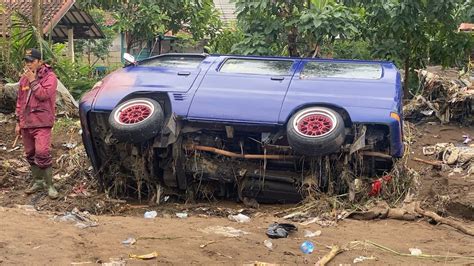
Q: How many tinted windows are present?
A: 3